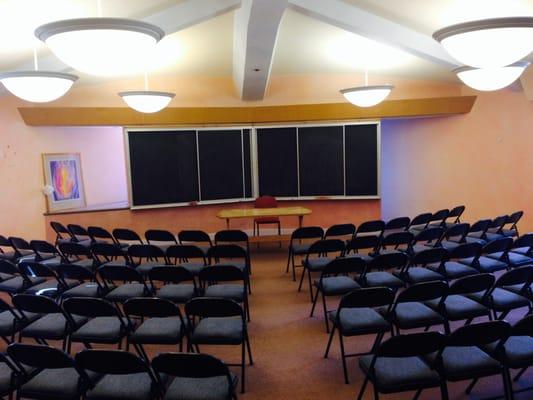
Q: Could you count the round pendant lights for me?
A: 6